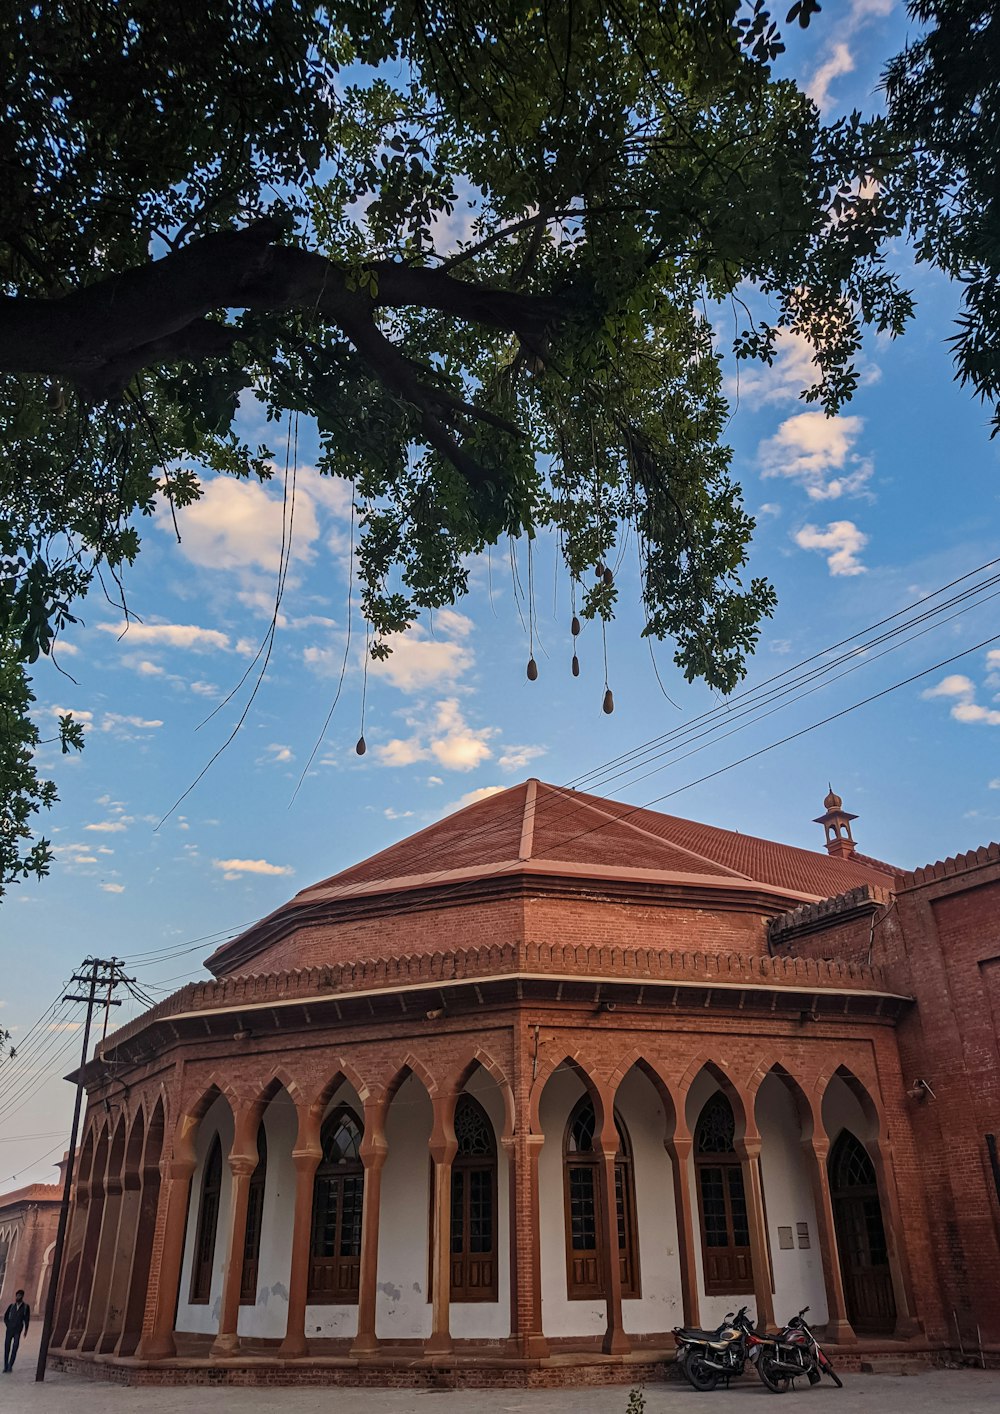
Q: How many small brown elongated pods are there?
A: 7